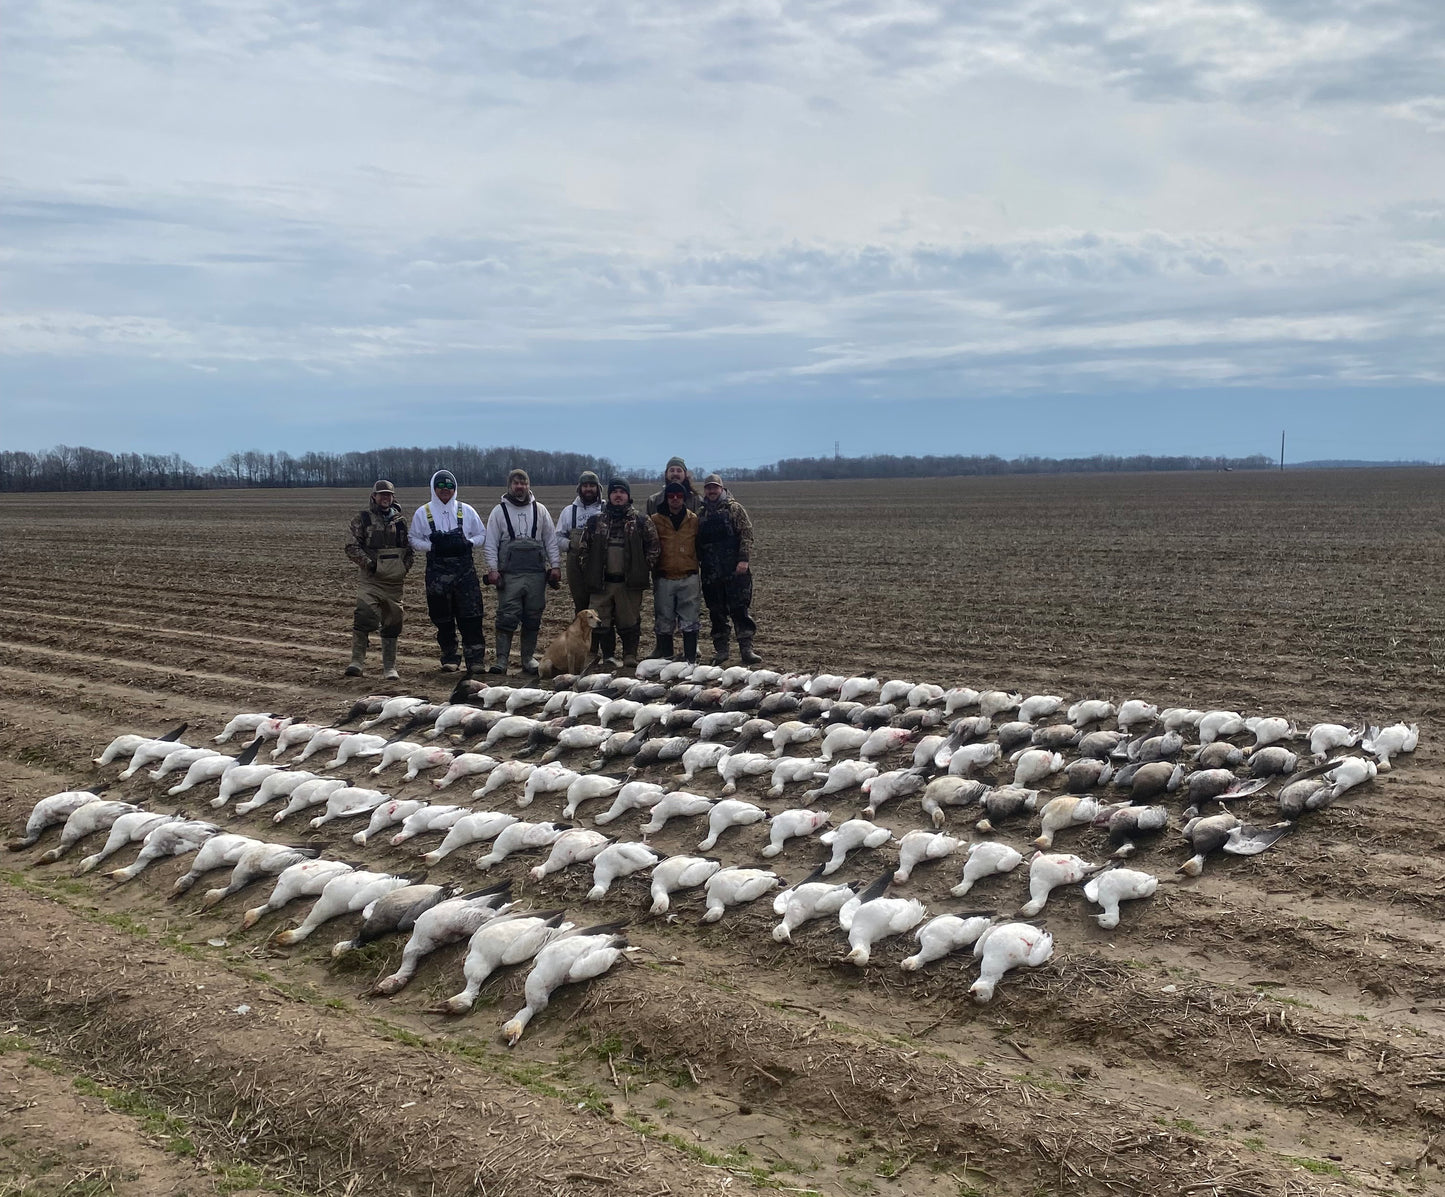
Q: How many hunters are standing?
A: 8